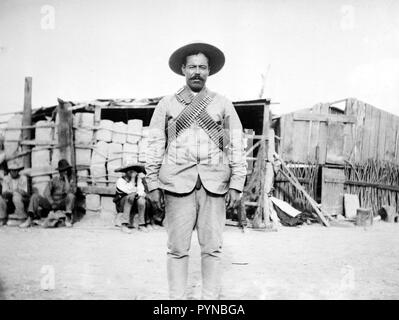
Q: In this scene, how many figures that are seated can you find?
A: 3